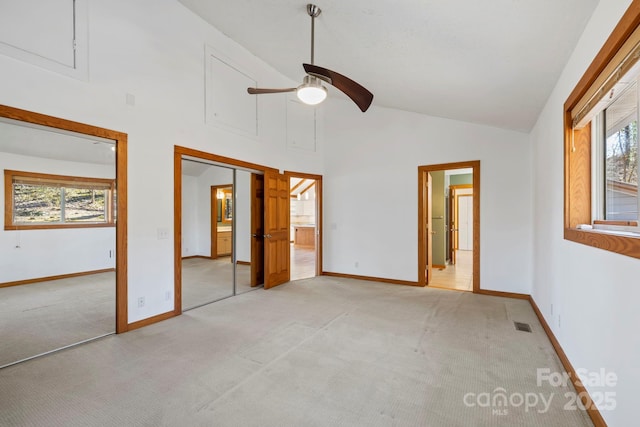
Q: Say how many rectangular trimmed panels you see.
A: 3